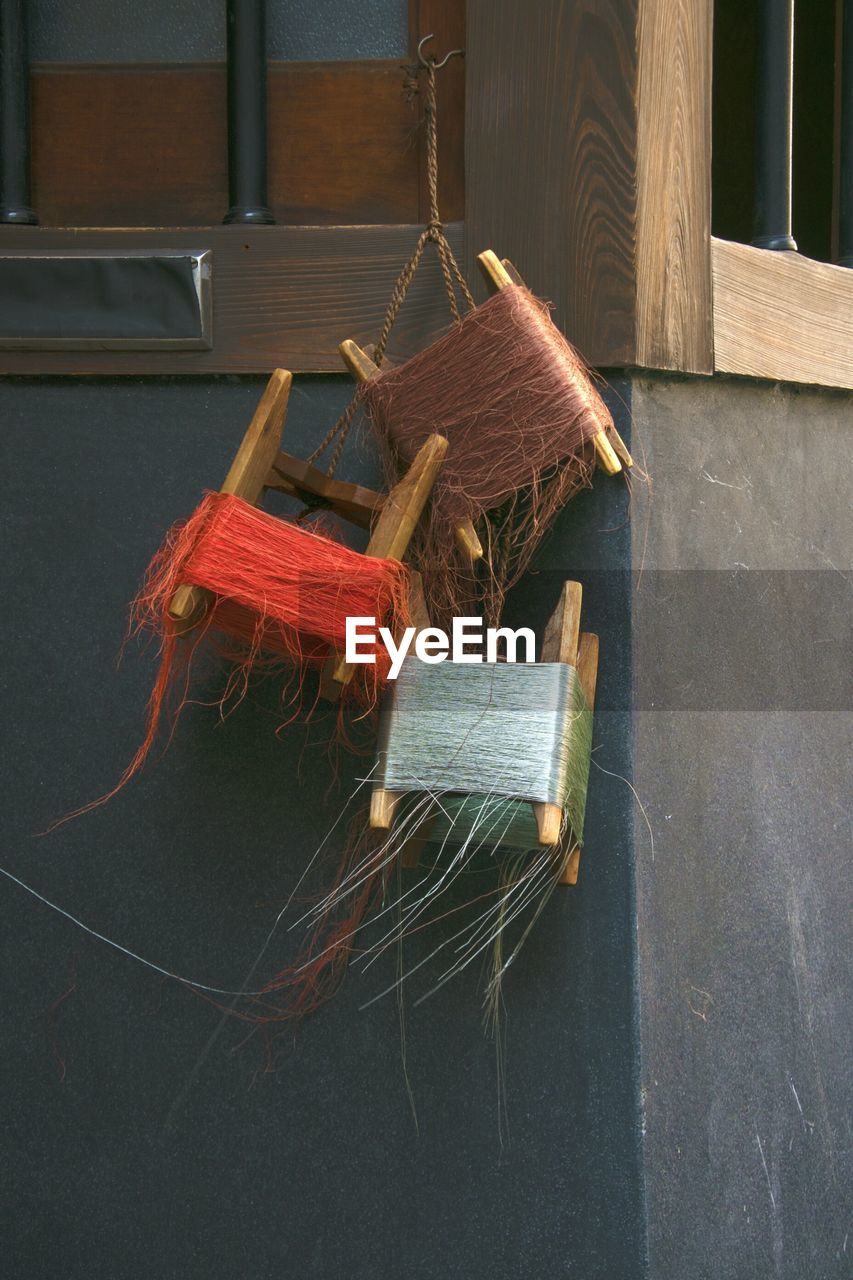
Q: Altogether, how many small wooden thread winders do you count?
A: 3